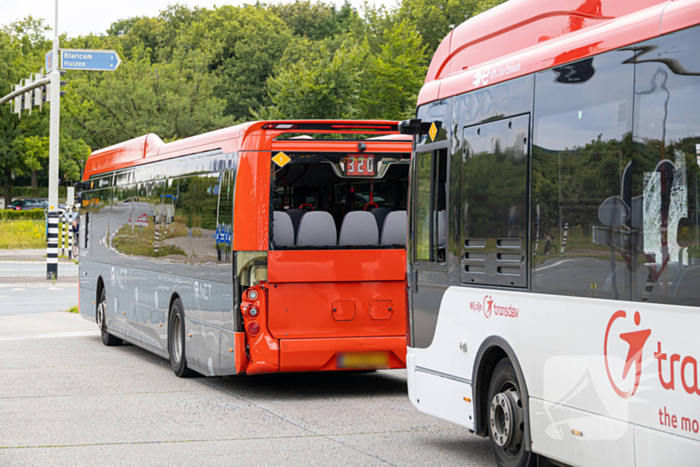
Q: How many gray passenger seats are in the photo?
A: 4